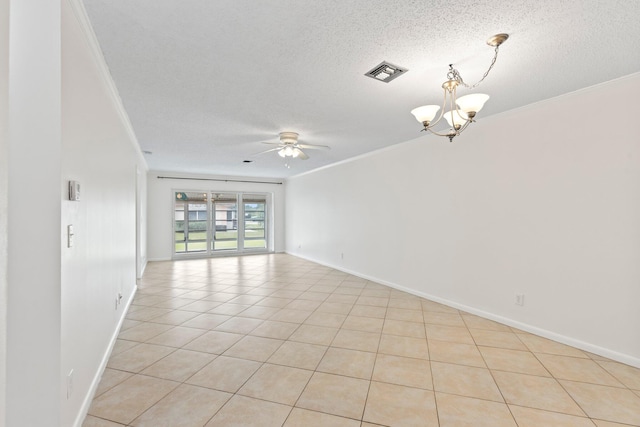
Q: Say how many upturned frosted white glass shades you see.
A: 3